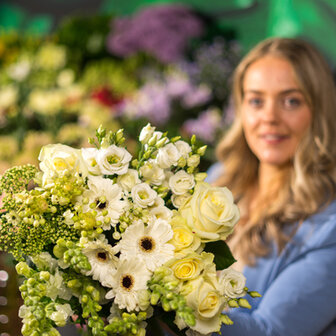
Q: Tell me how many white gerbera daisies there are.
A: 4